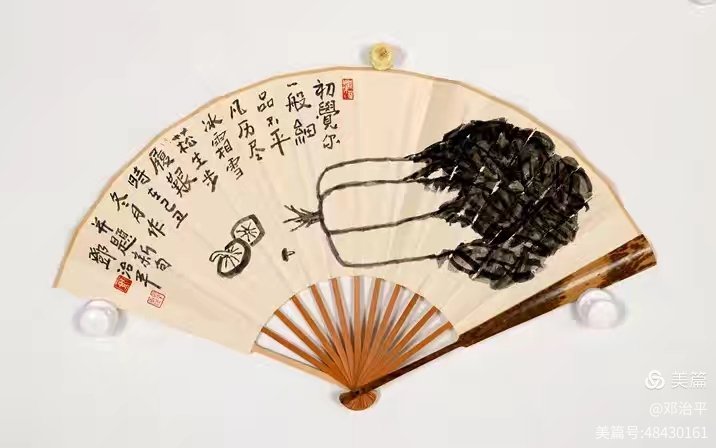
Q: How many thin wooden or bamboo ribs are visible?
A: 11